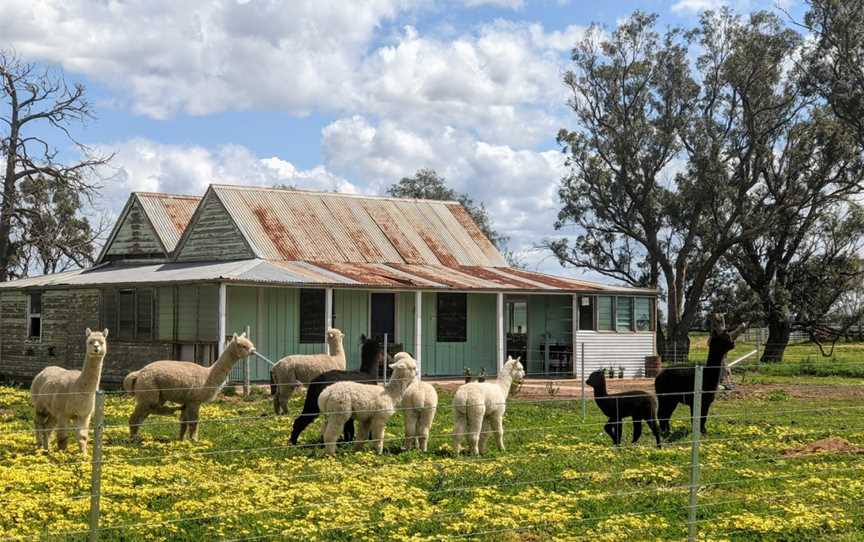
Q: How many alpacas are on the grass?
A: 9